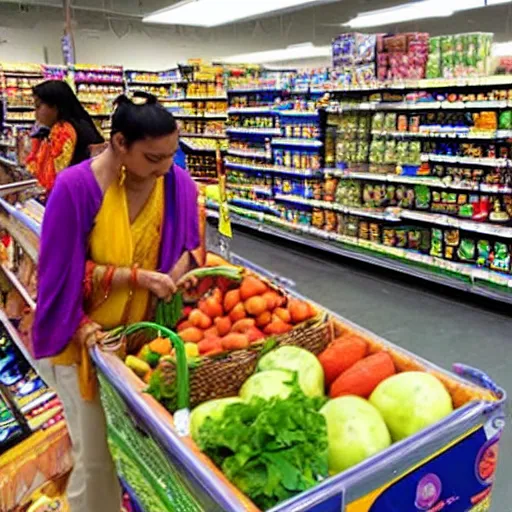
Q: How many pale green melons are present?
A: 5